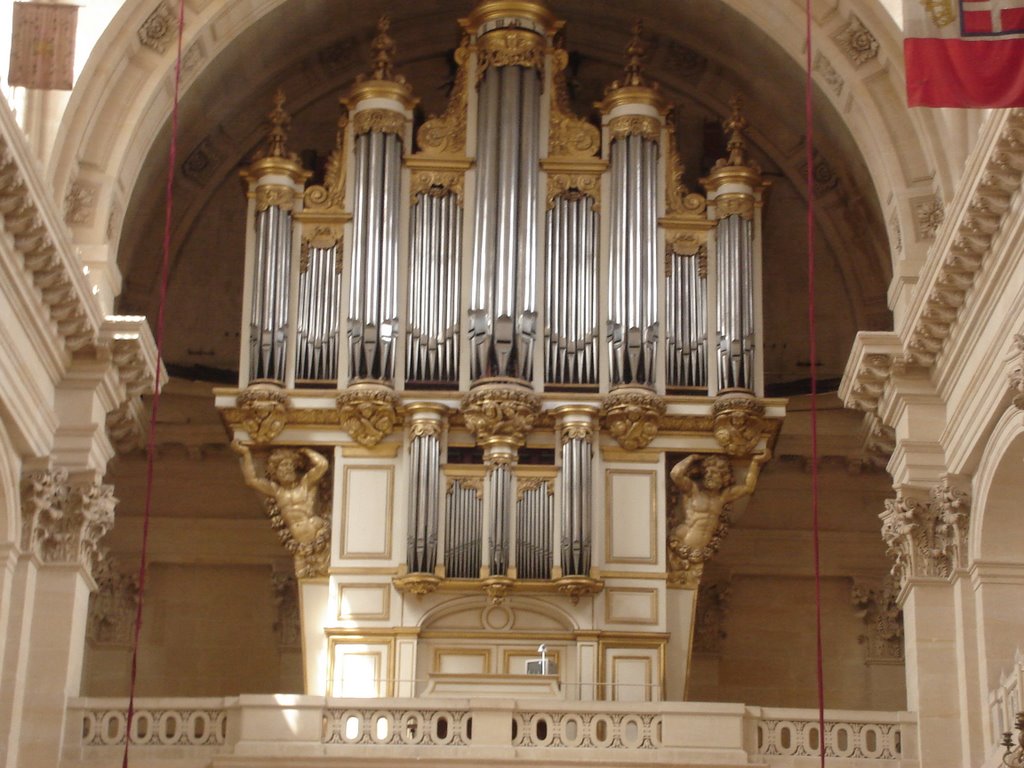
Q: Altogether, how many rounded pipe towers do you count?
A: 8